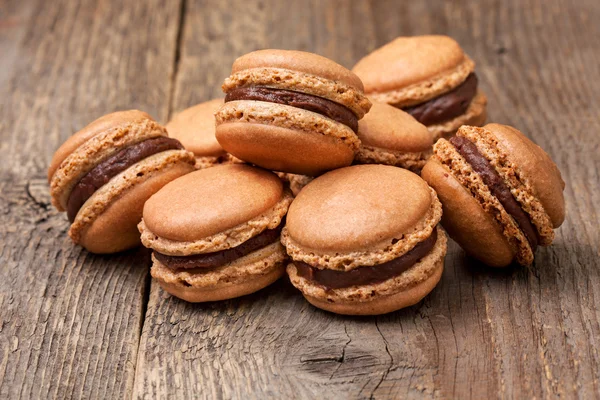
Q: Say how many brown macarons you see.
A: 8